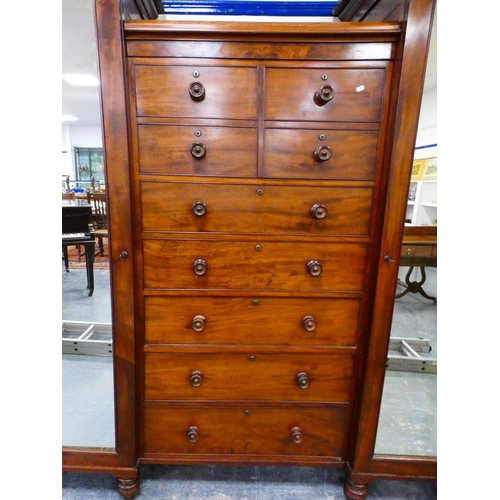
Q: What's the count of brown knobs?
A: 14